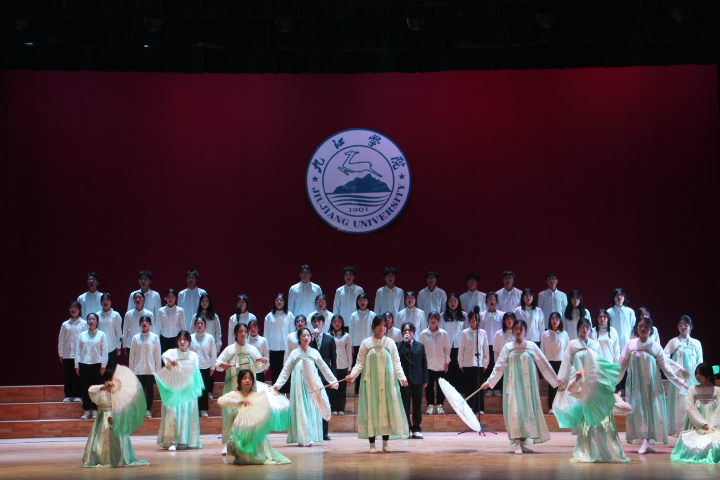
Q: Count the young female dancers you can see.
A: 12